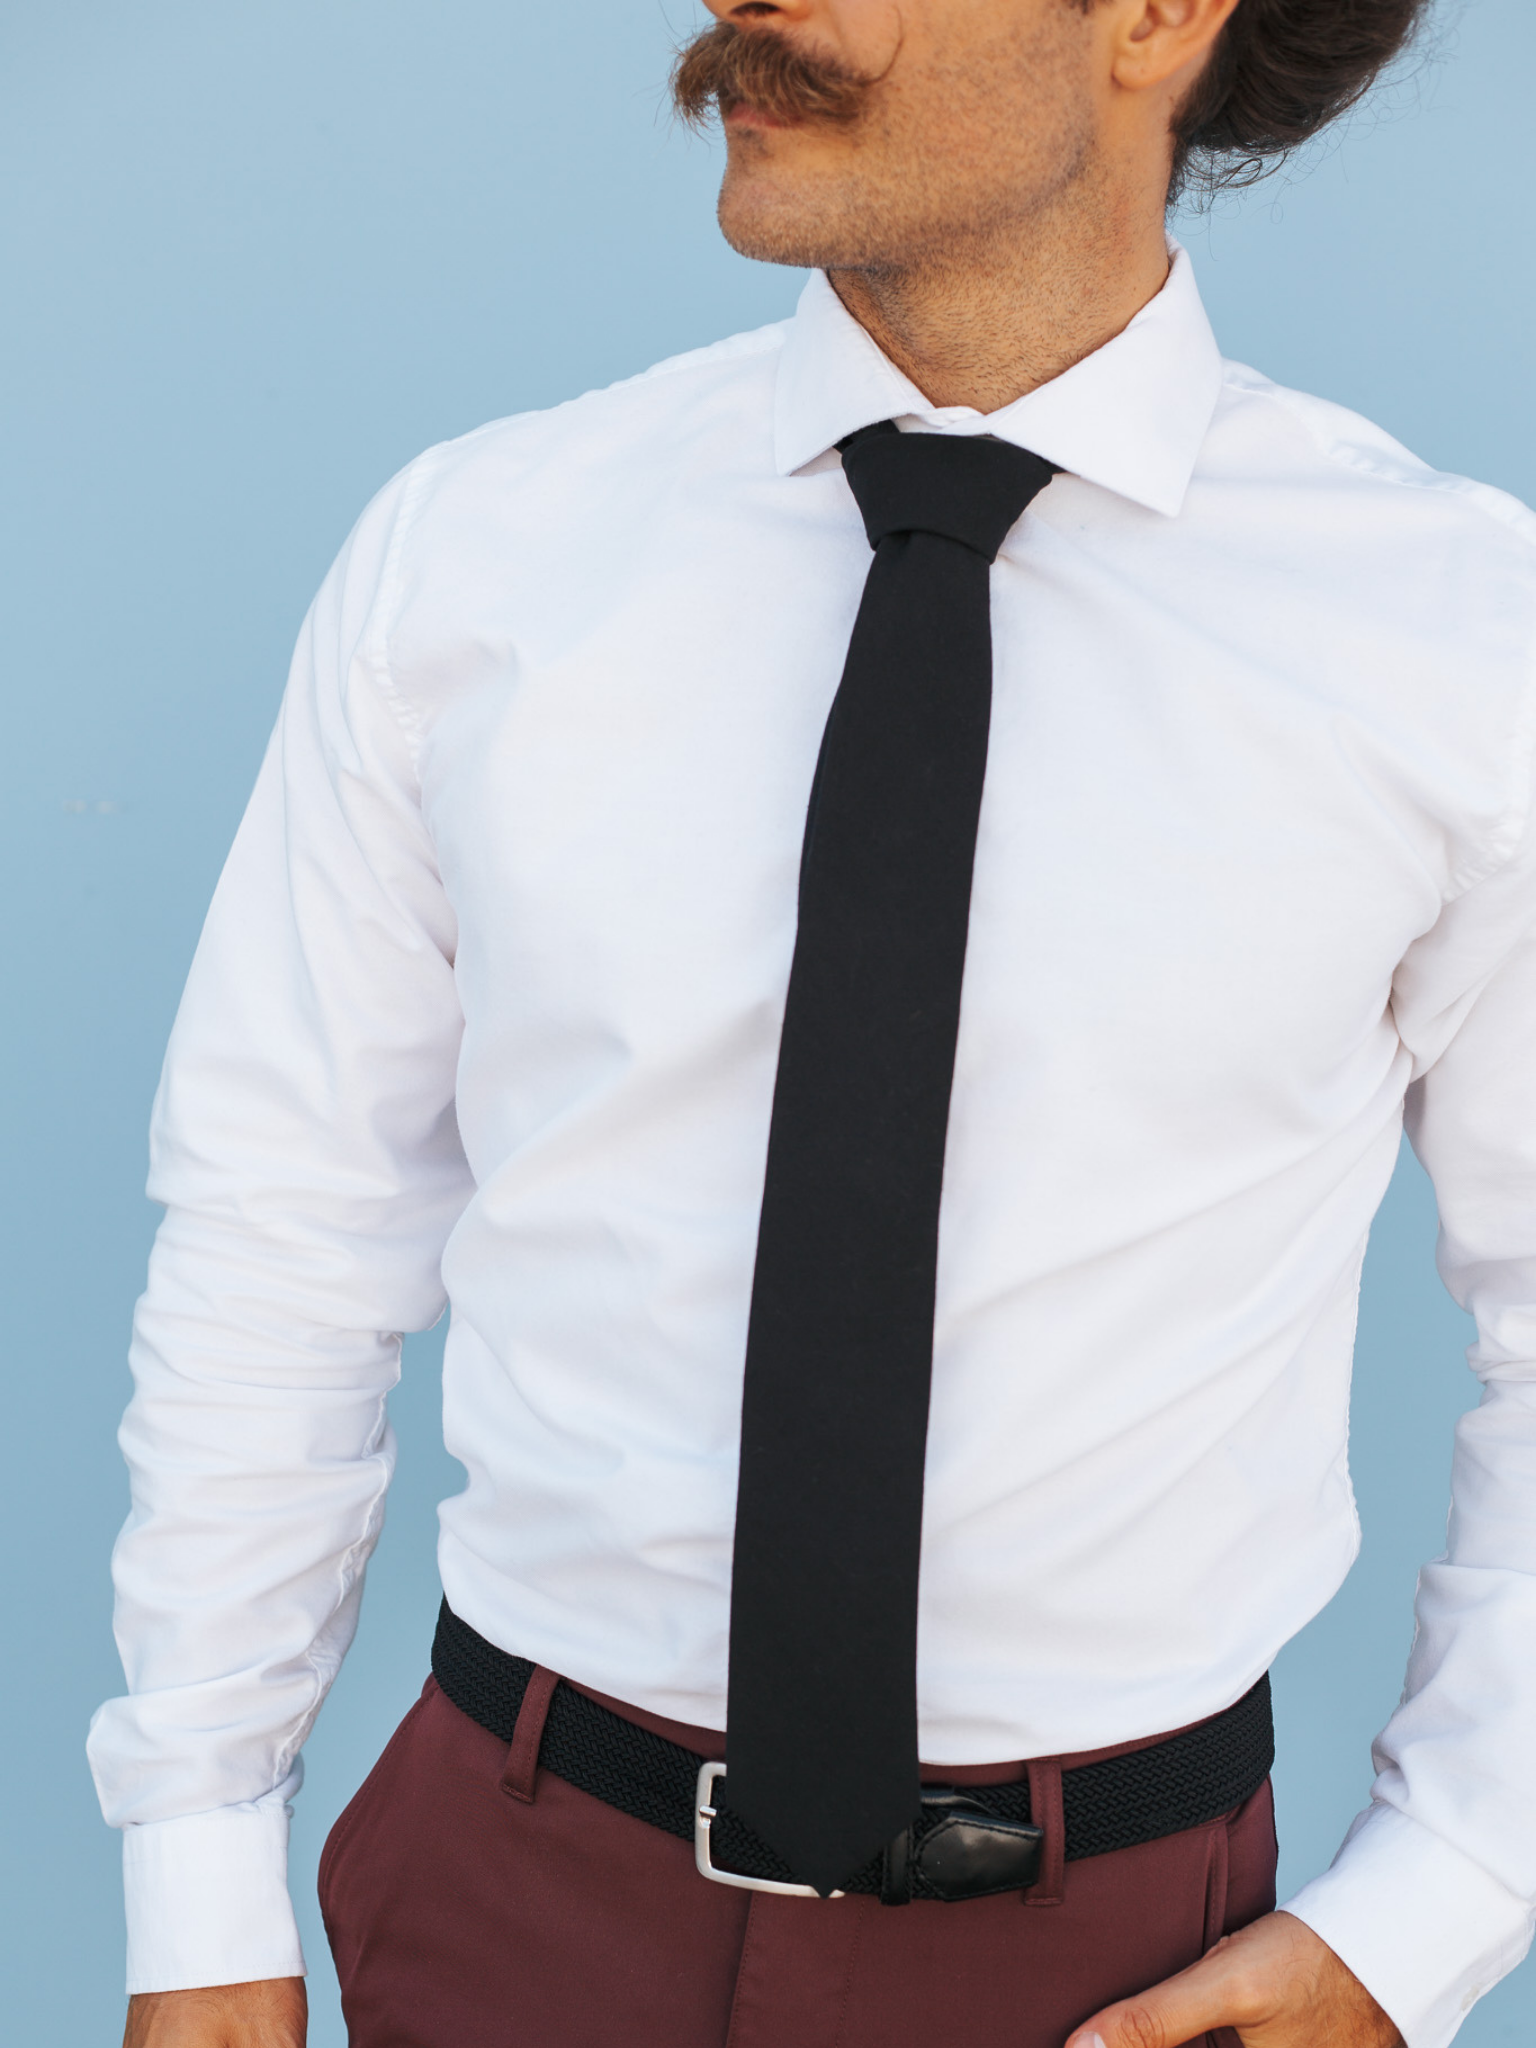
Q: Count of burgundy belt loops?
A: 2